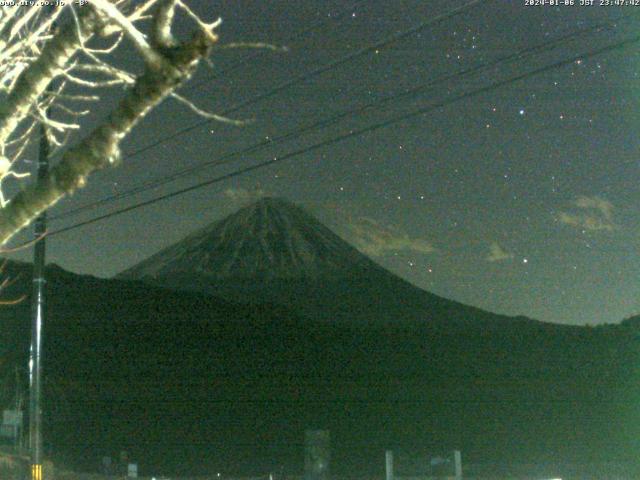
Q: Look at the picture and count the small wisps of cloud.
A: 4